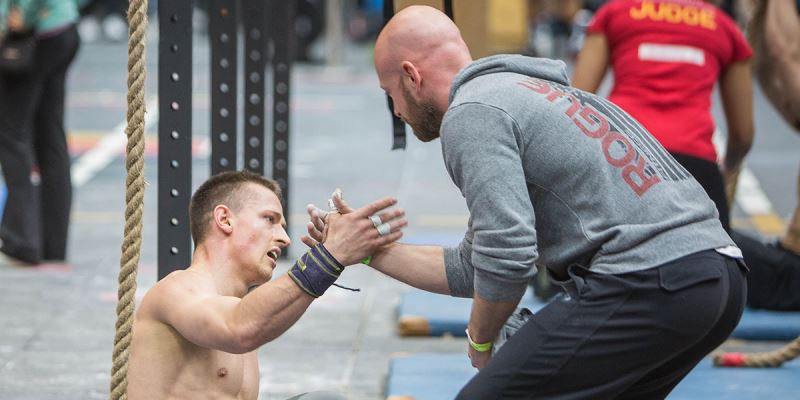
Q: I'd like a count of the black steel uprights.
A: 4